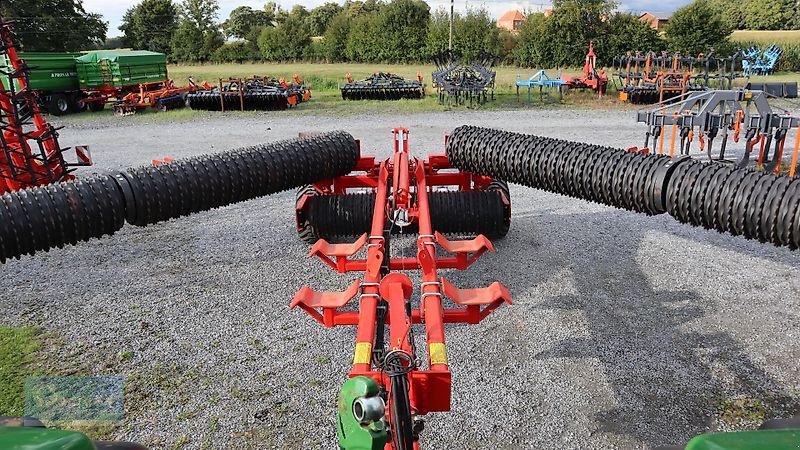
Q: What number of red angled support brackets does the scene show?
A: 4